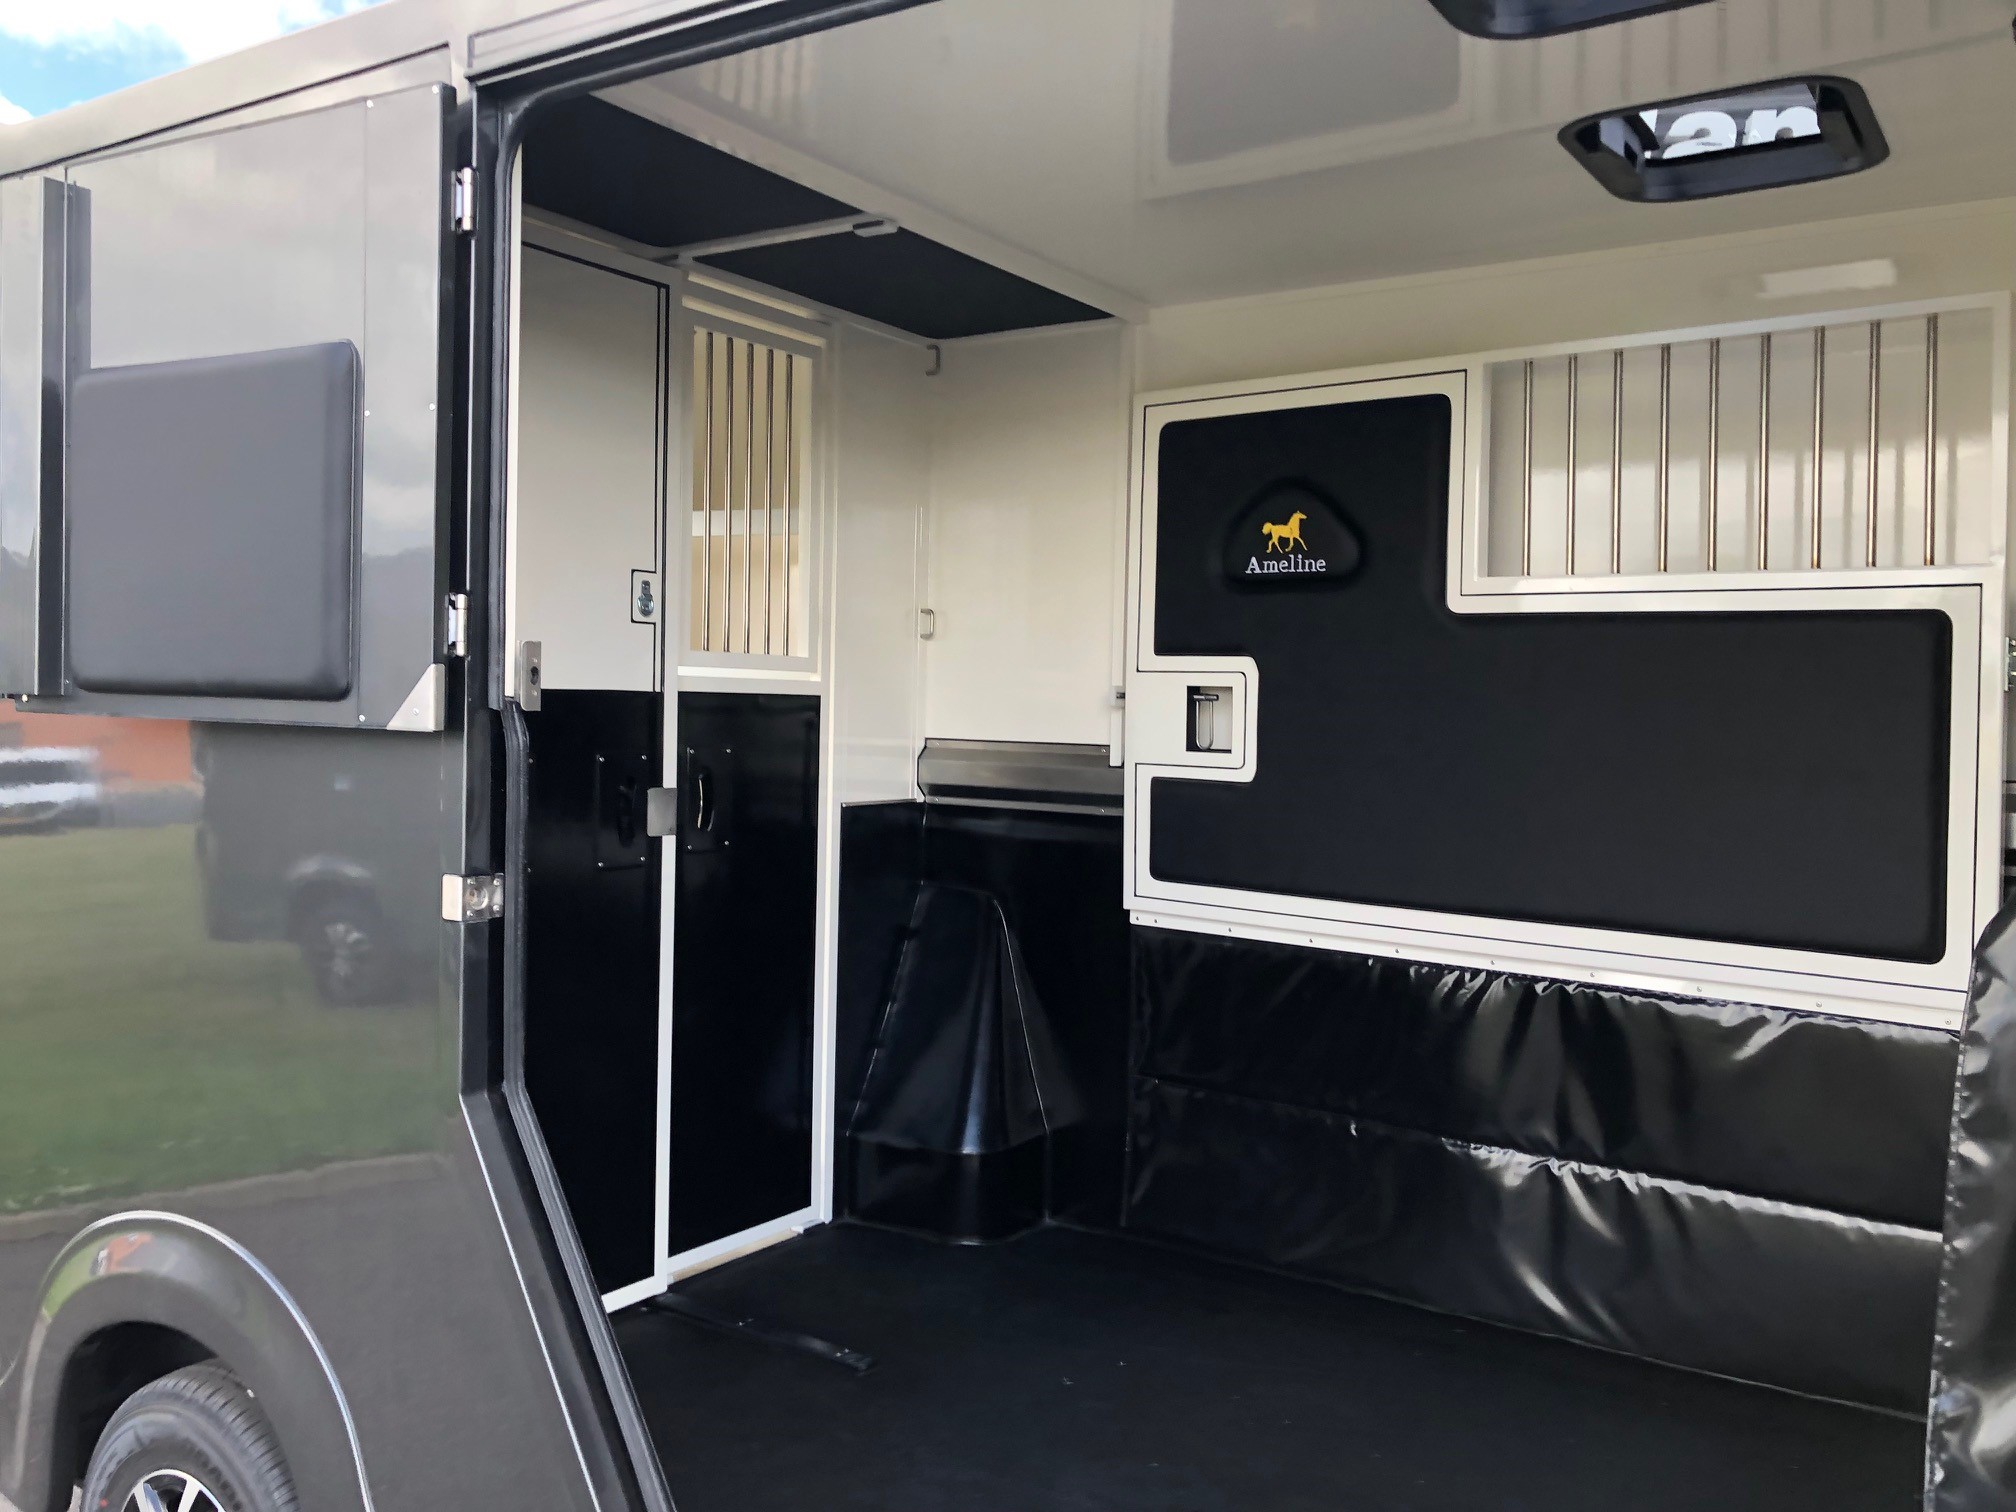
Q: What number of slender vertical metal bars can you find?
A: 14